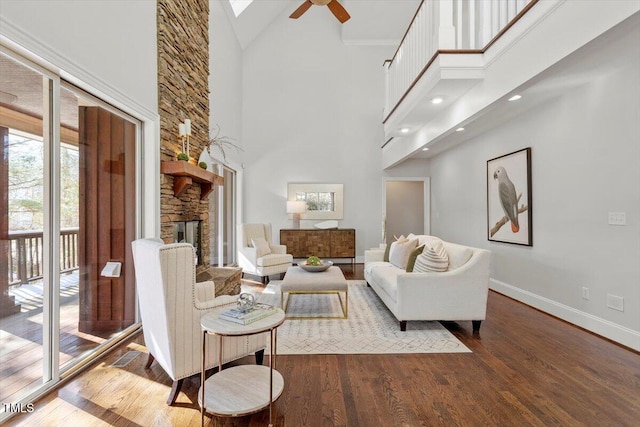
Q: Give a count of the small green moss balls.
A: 2